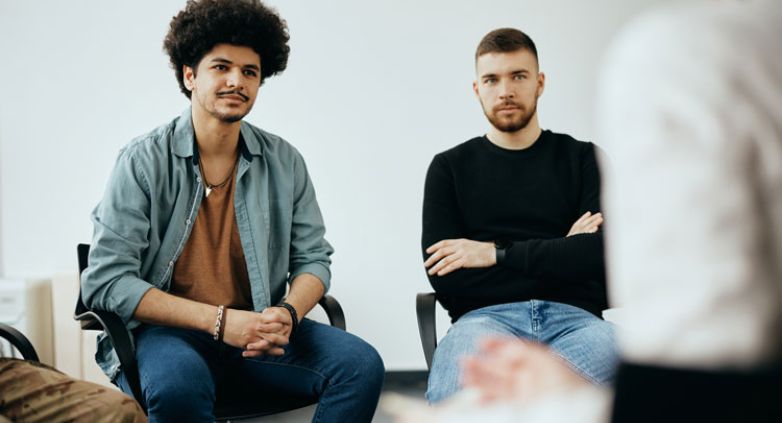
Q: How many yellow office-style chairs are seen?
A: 0